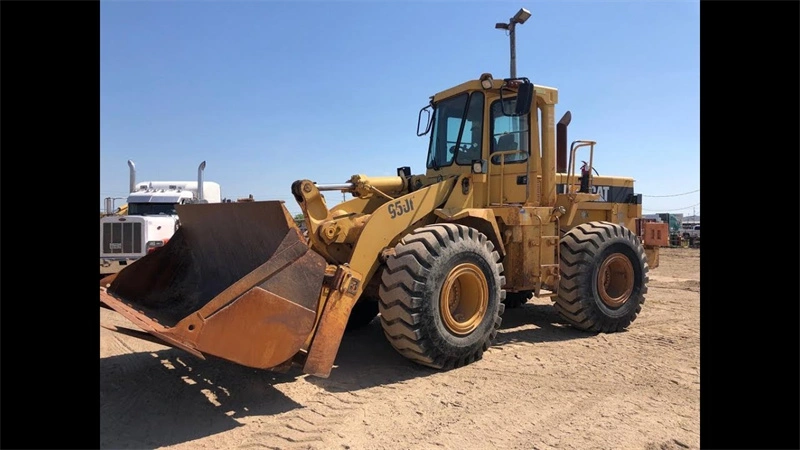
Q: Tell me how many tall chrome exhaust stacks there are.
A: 2